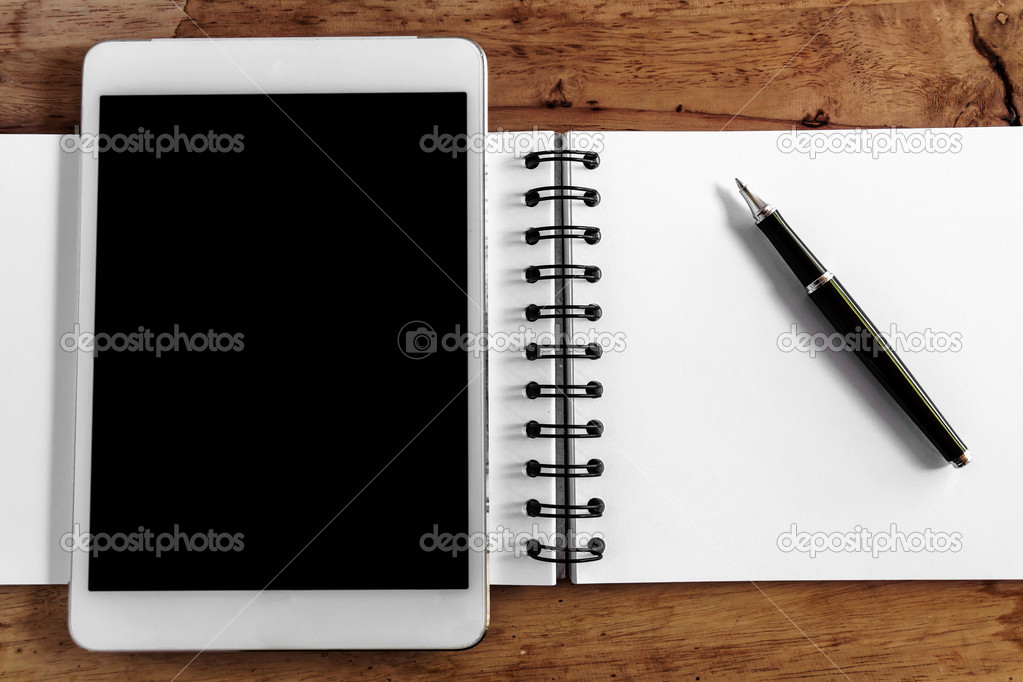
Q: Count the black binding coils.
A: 11